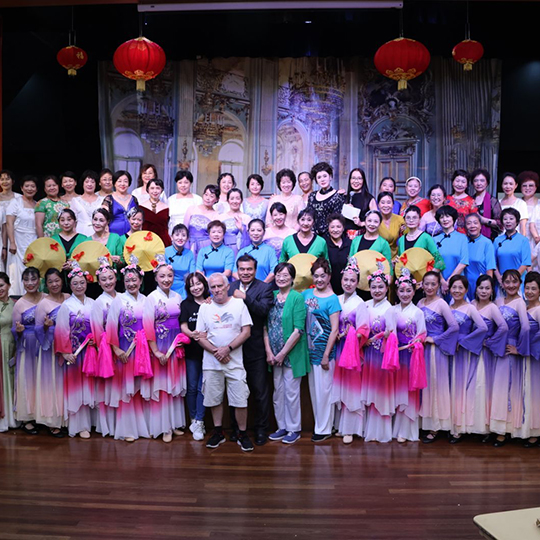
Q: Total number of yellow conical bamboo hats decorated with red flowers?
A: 6